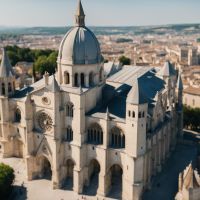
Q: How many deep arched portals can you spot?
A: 4